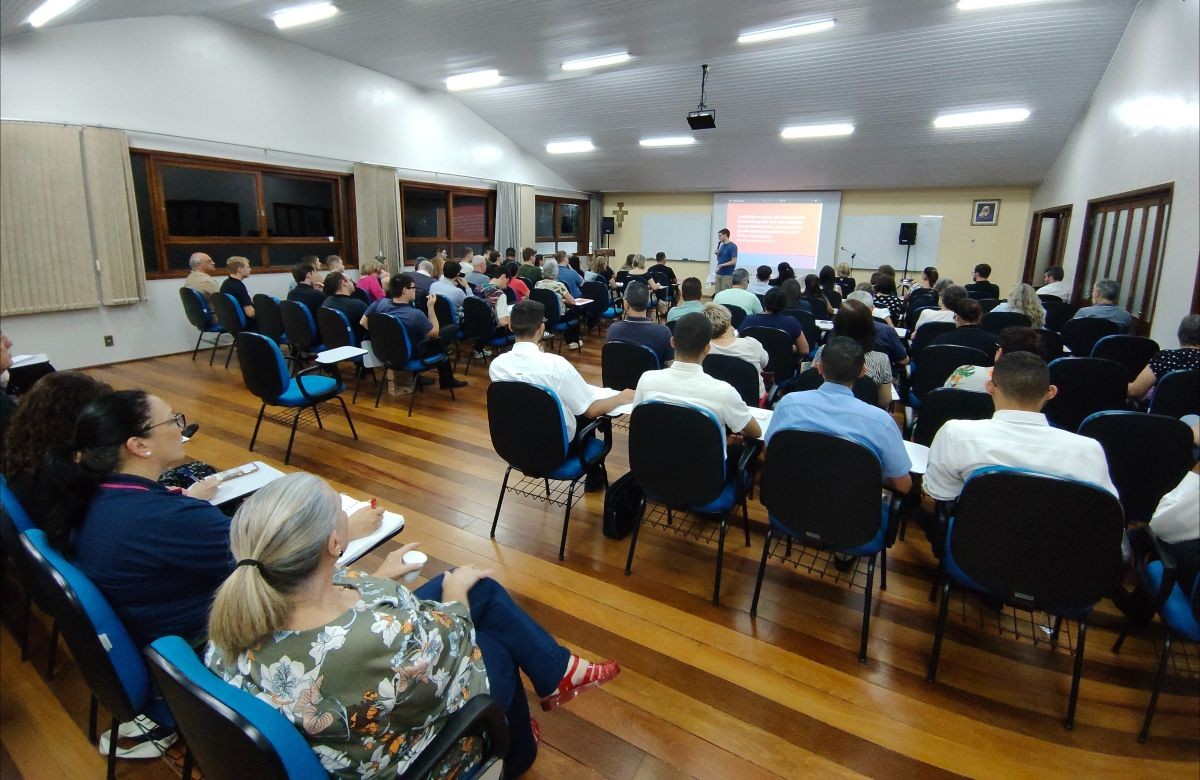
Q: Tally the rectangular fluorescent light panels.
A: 10